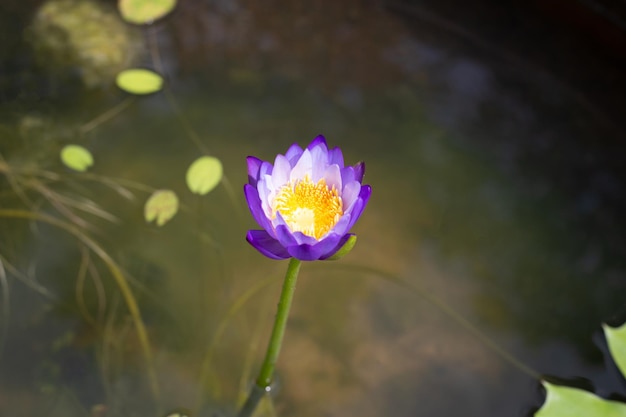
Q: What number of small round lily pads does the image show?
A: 5